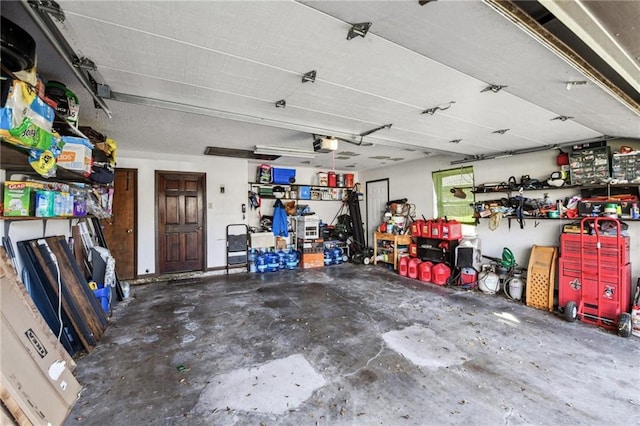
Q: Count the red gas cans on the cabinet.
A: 4